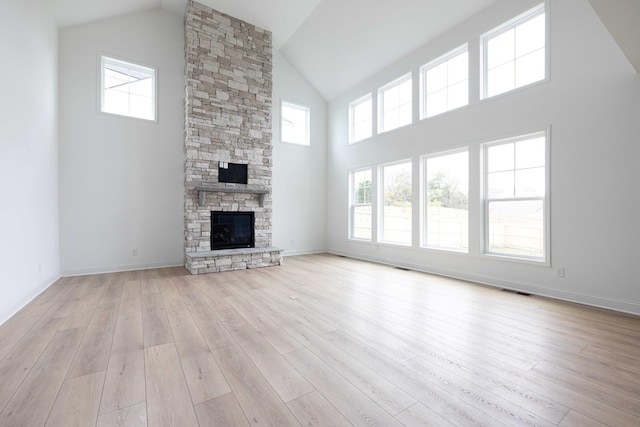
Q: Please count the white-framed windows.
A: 10